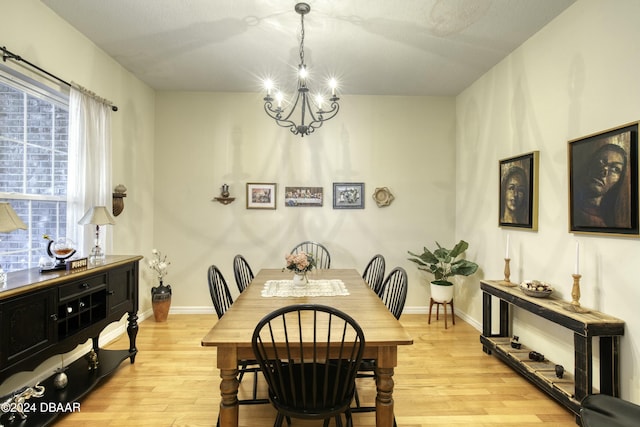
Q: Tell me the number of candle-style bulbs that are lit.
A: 5